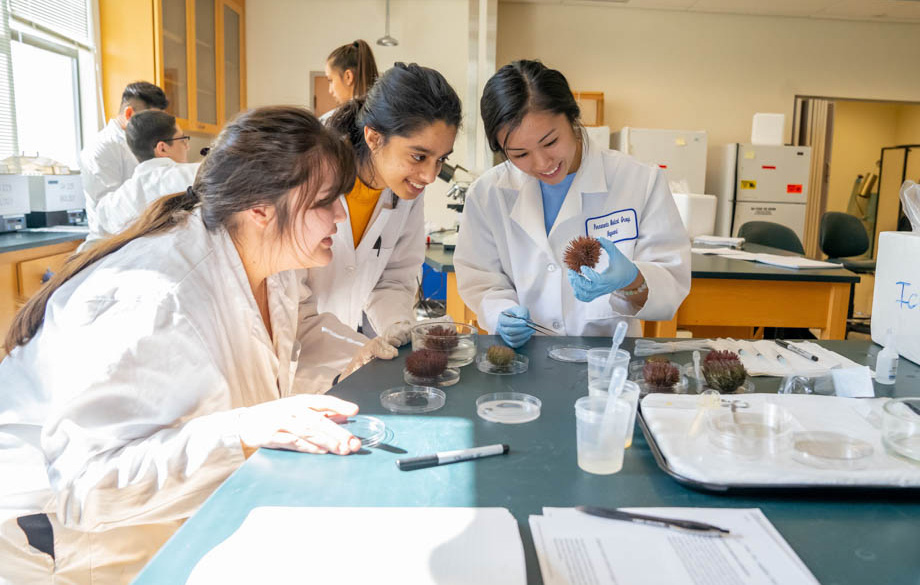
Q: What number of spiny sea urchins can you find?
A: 6